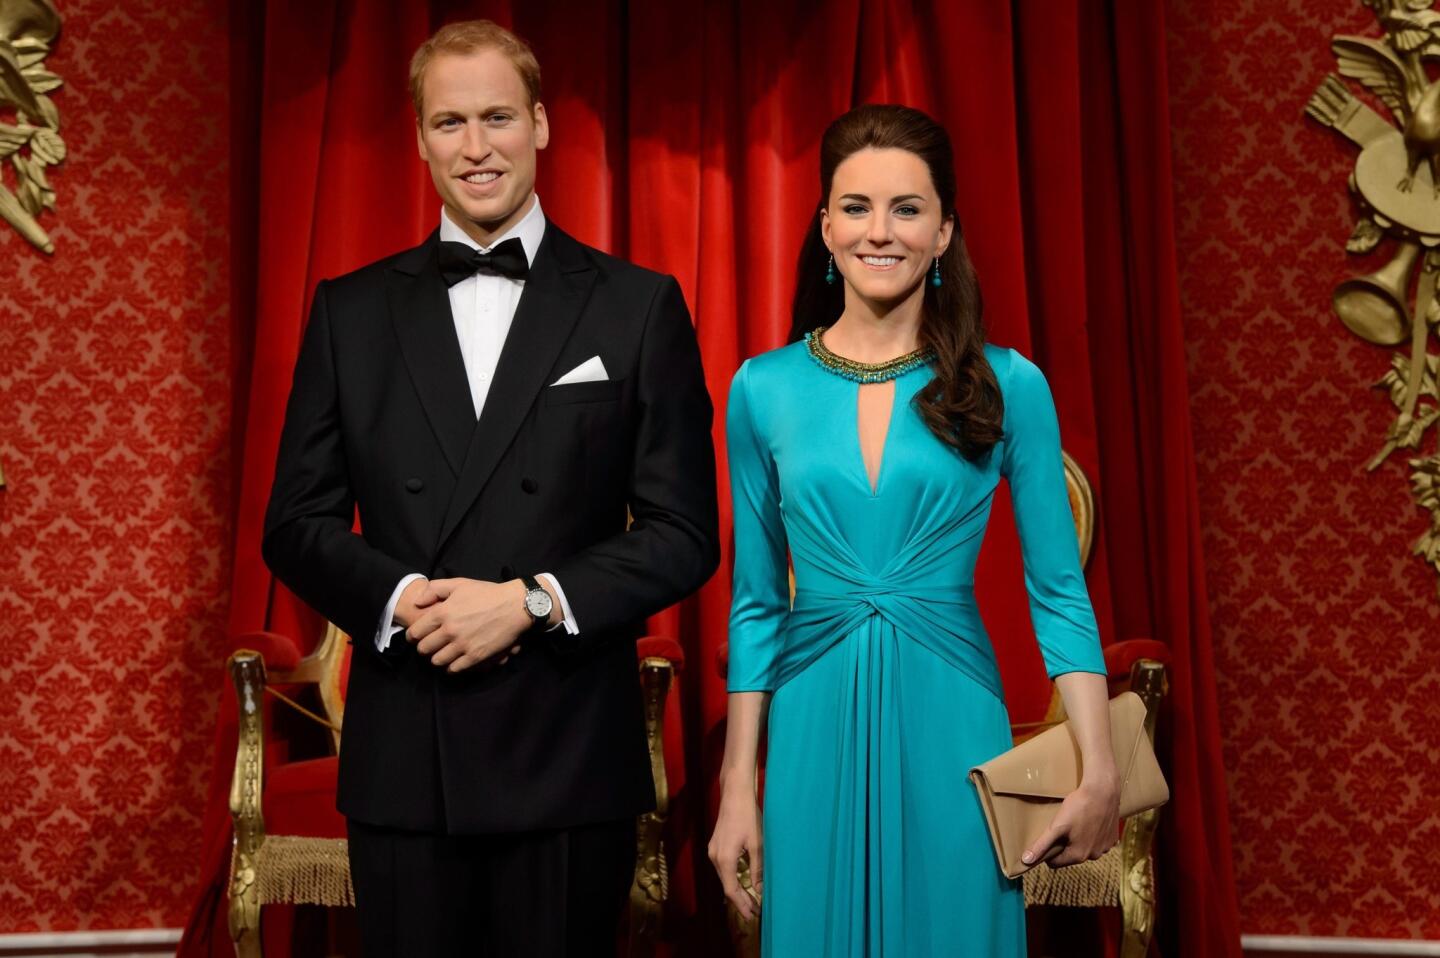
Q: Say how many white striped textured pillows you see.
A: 0